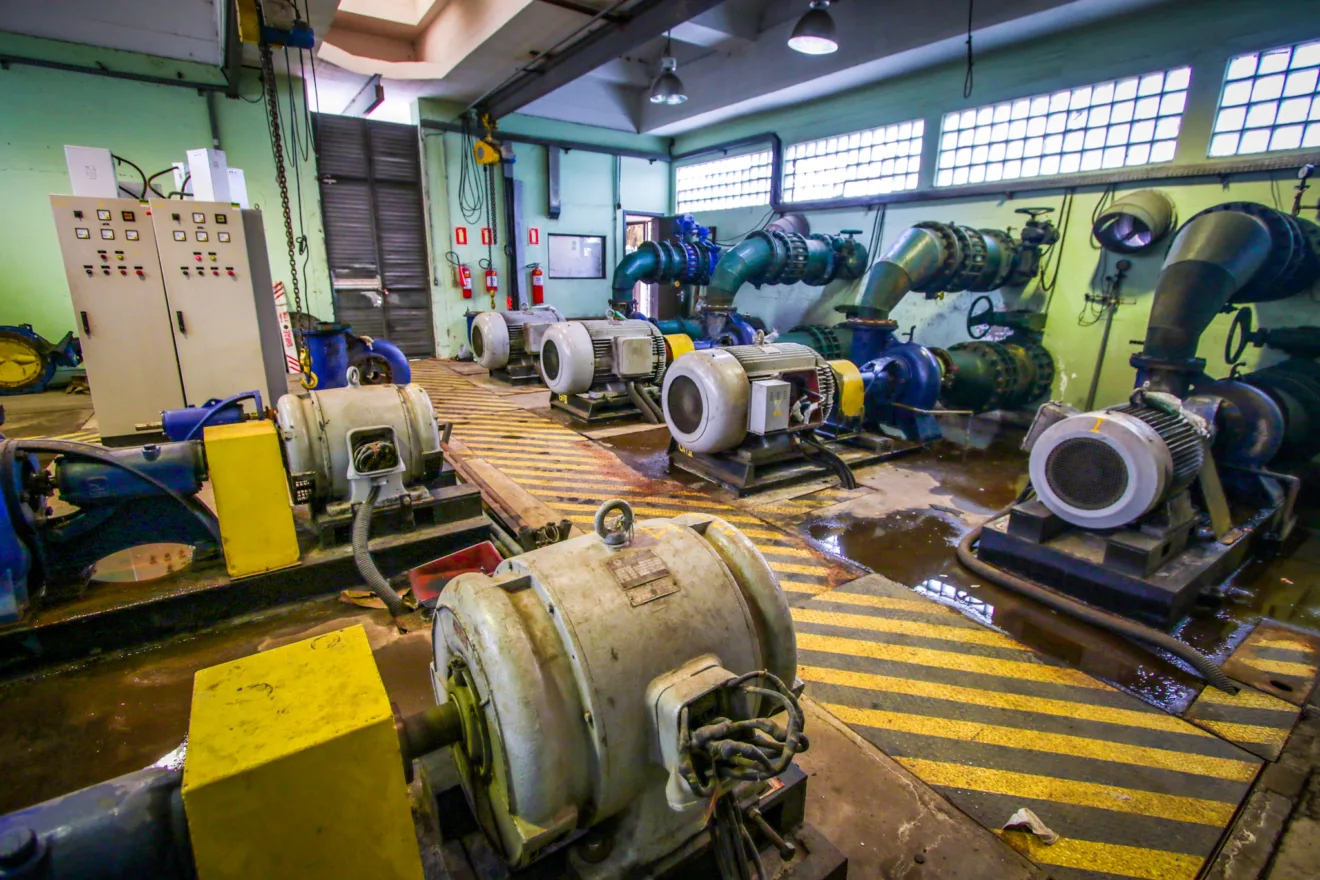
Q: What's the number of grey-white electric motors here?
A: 6